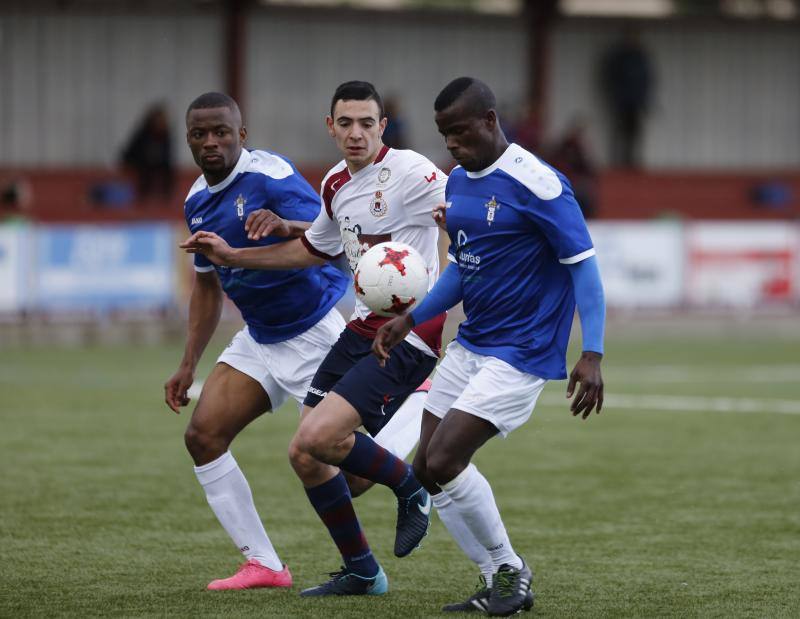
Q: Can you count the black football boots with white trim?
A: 2